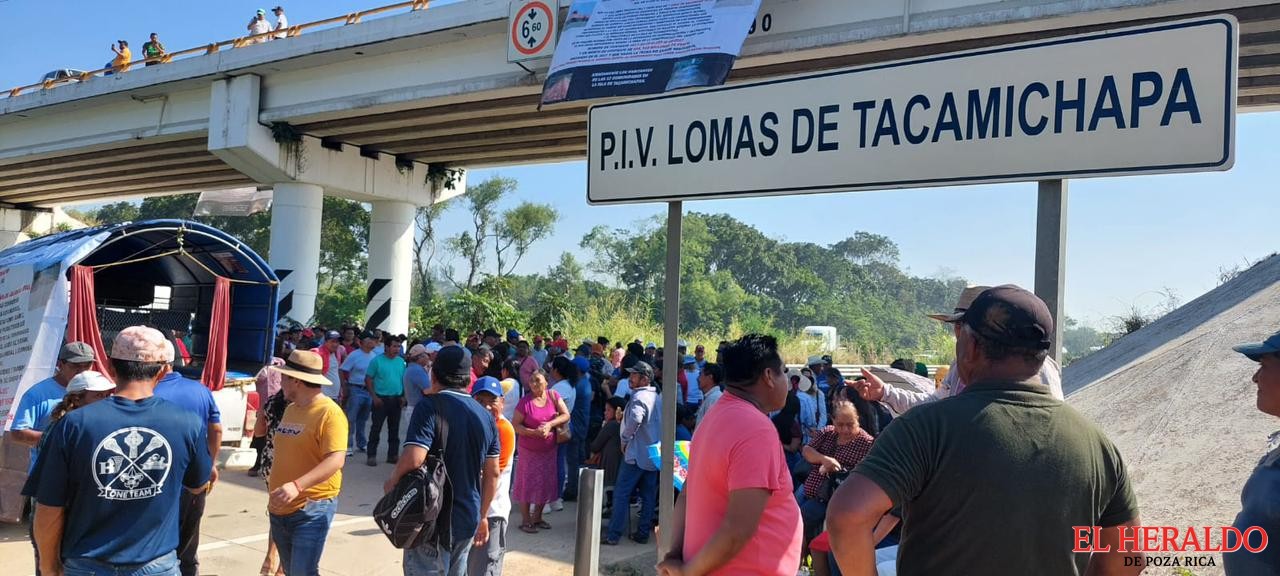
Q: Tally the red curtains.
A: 2